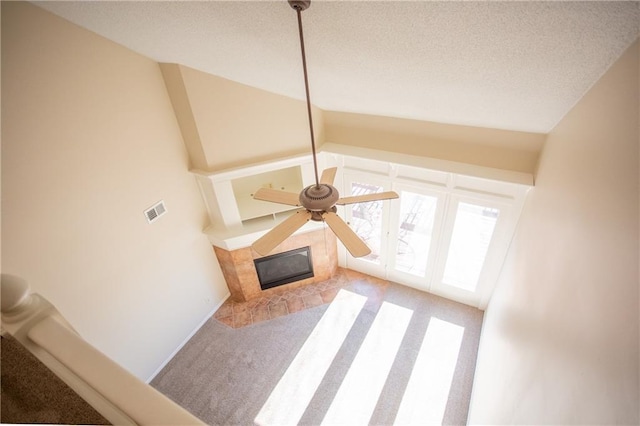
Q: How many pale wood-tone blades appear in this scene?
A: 5